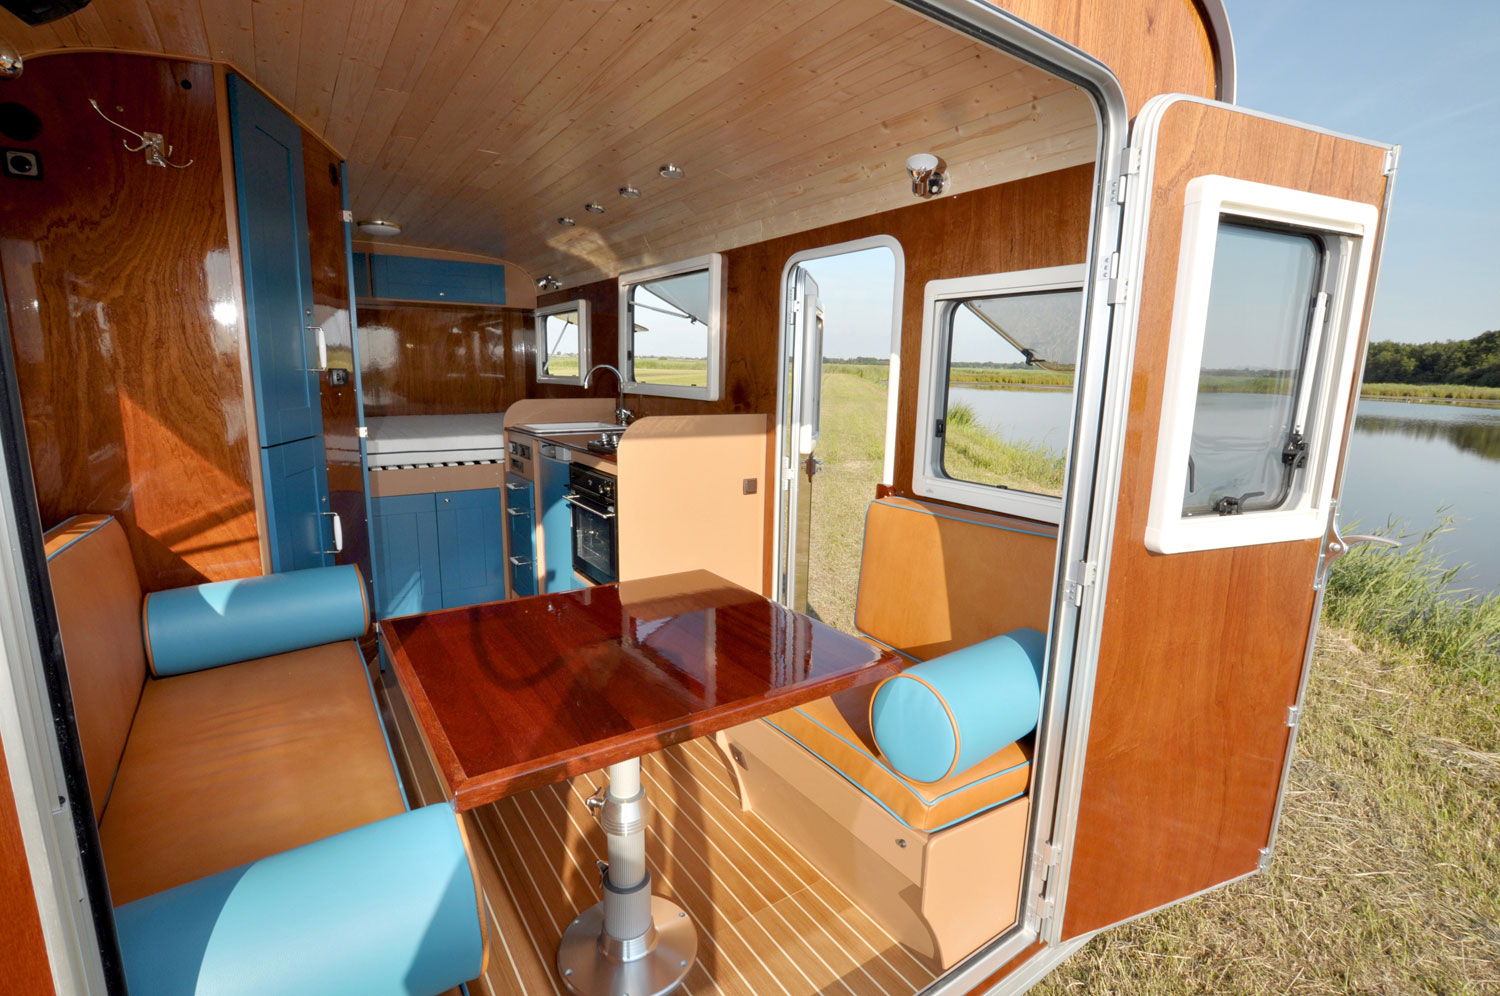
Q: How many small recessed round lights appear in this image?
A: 4